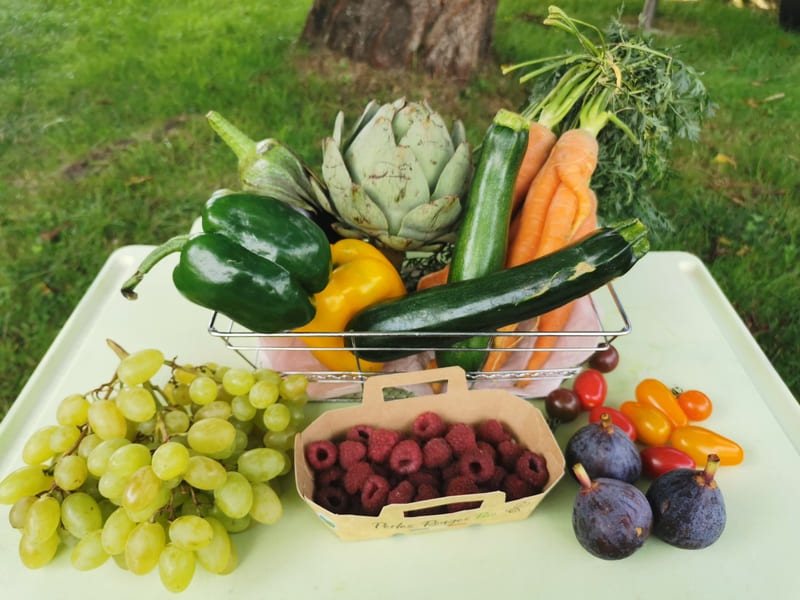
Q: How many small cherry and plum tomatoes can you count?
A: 9